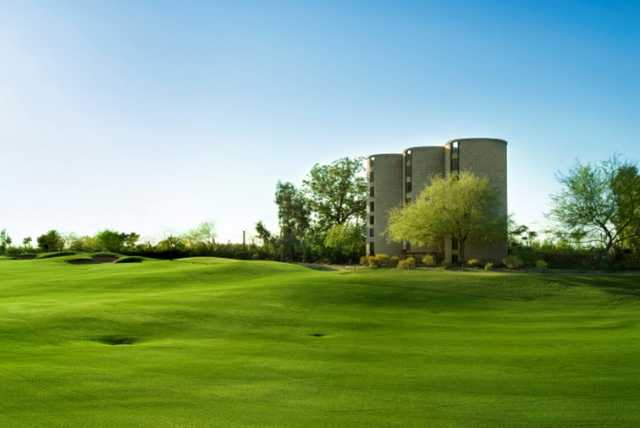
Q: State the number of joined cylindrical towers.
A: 3